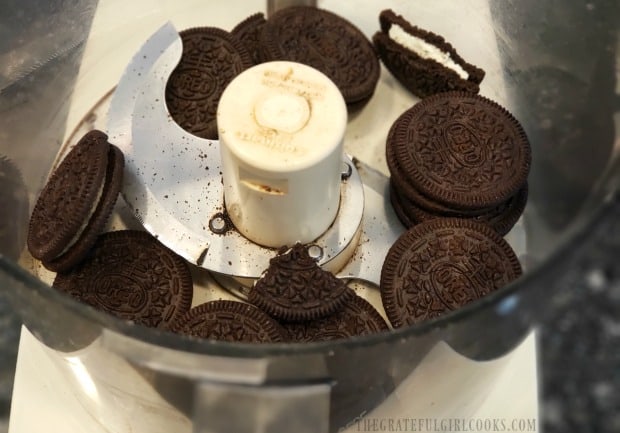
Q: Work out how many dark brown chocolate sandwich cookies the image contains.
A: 12